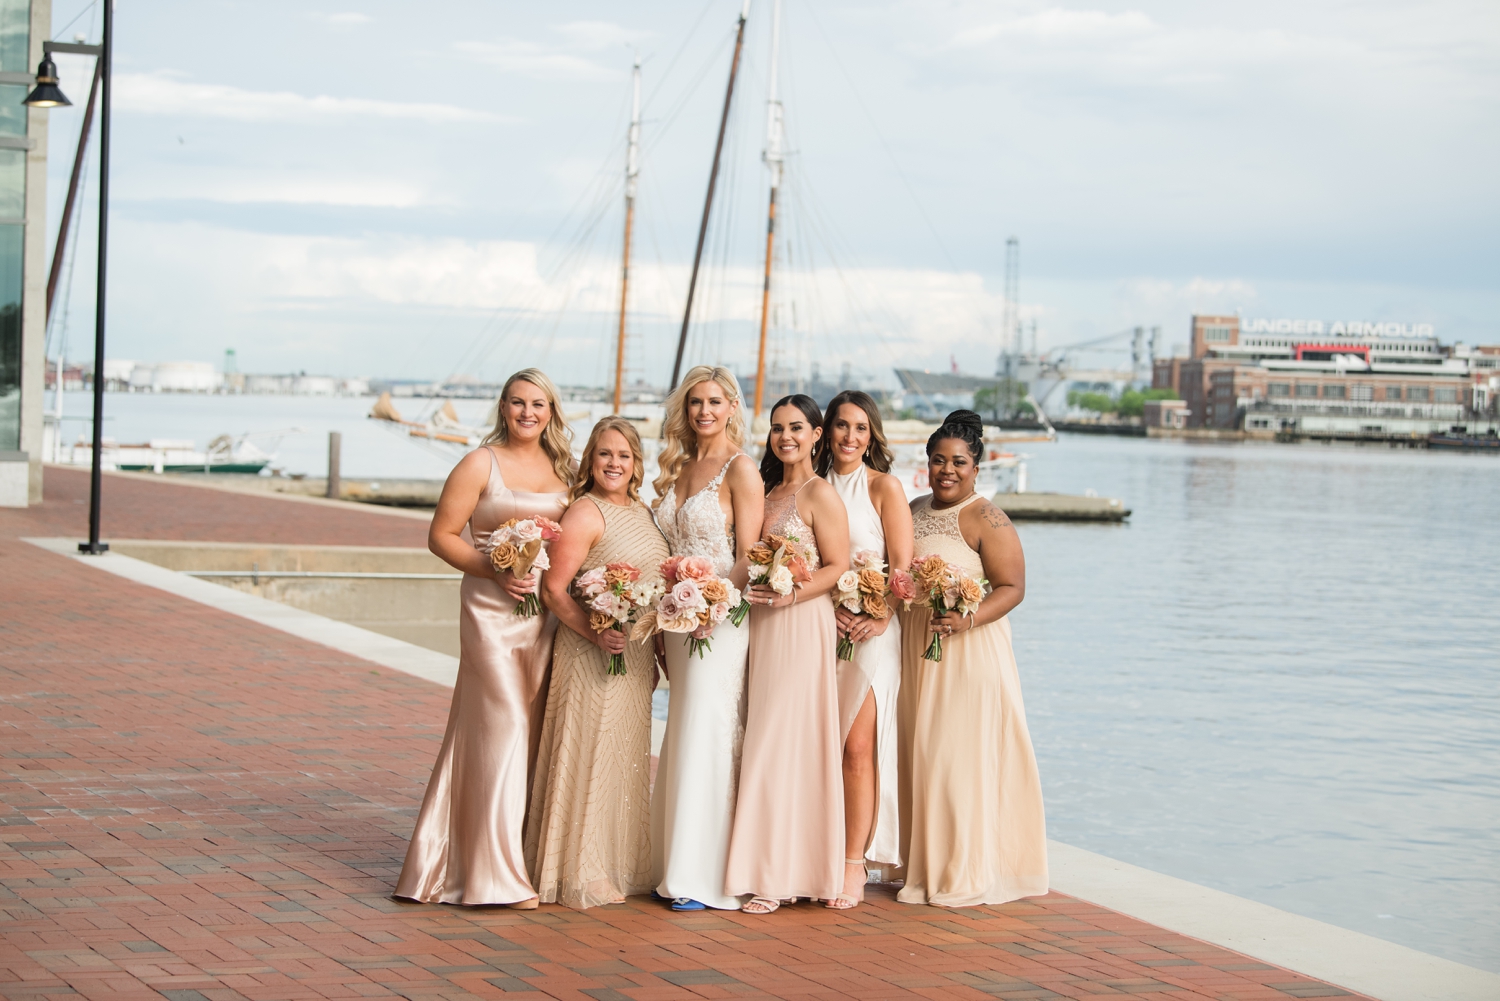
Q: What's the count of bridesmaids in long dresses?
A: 5